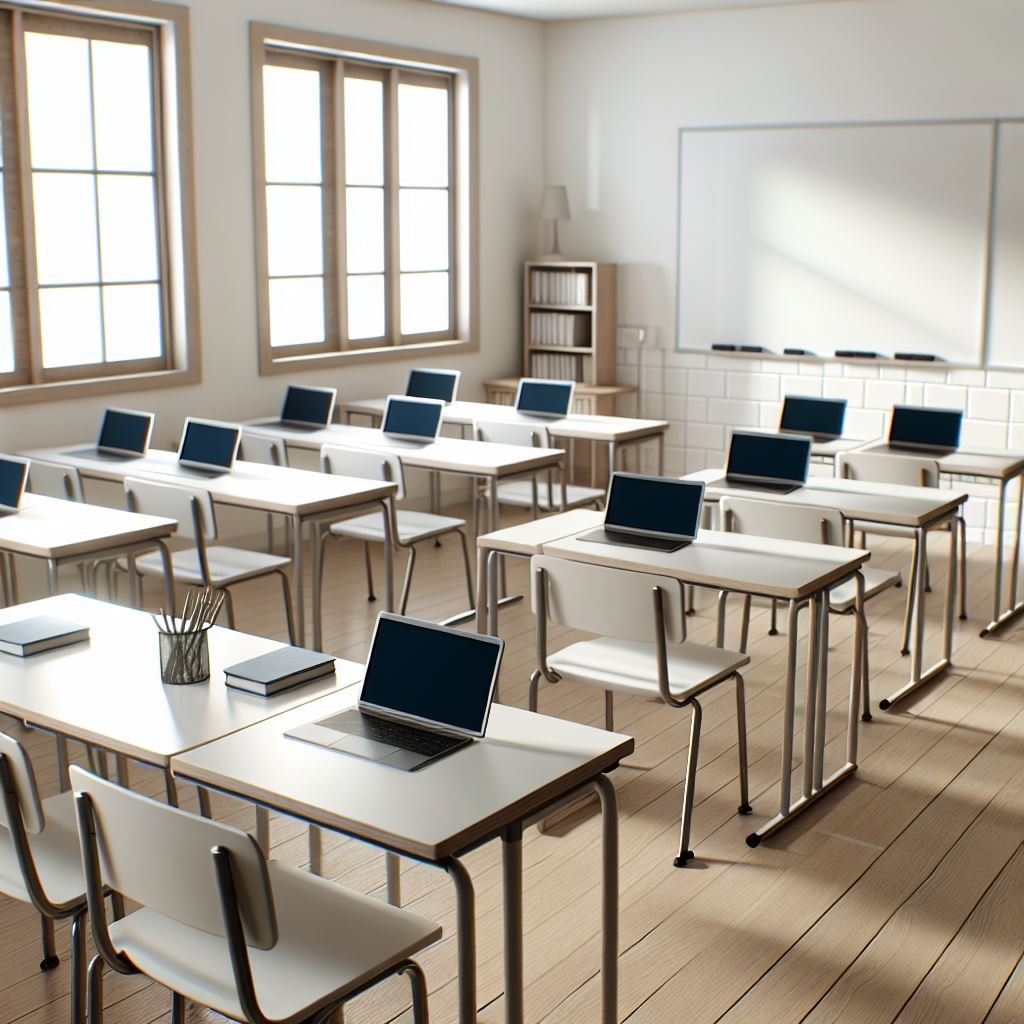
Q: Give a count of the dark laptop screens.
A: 12